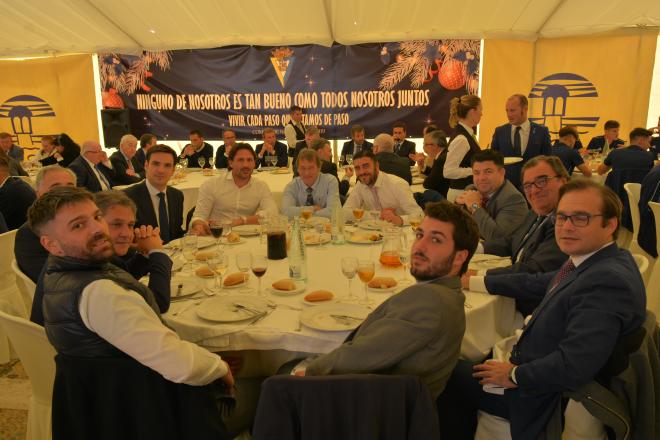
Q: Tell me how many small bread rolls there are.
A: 7